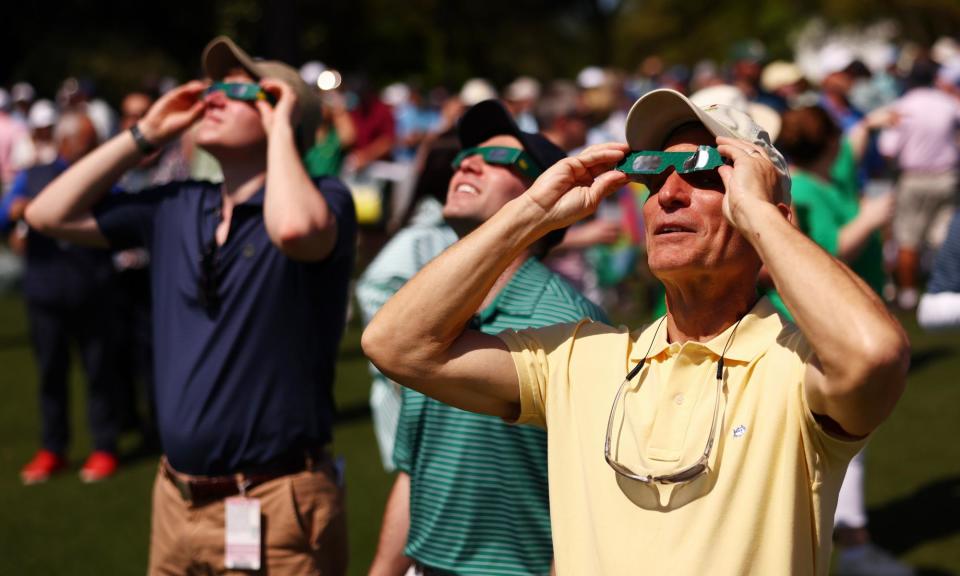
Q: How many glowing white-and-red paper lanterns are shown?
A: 0